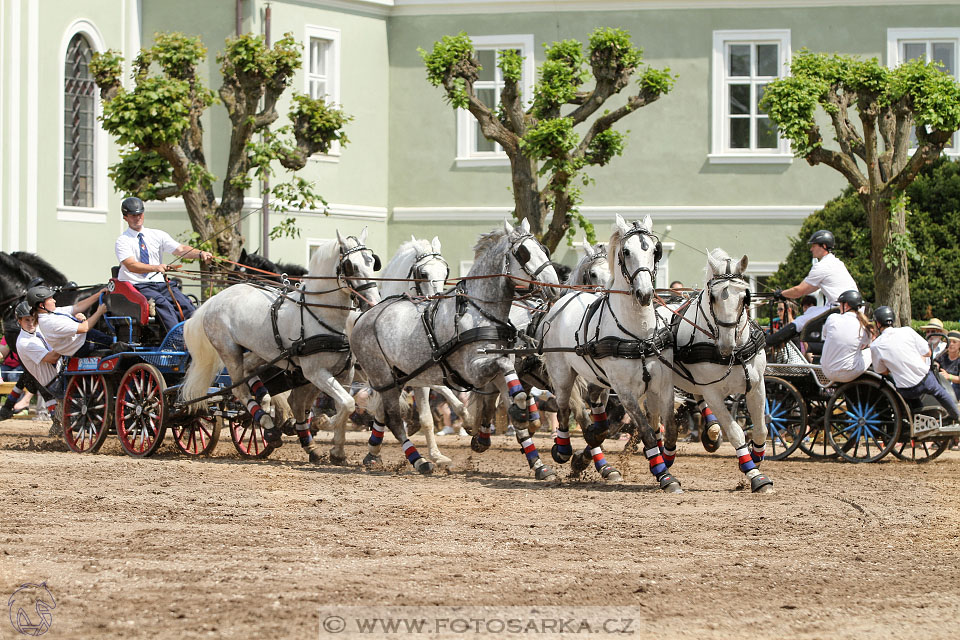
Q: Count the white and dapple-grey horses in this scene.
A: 6